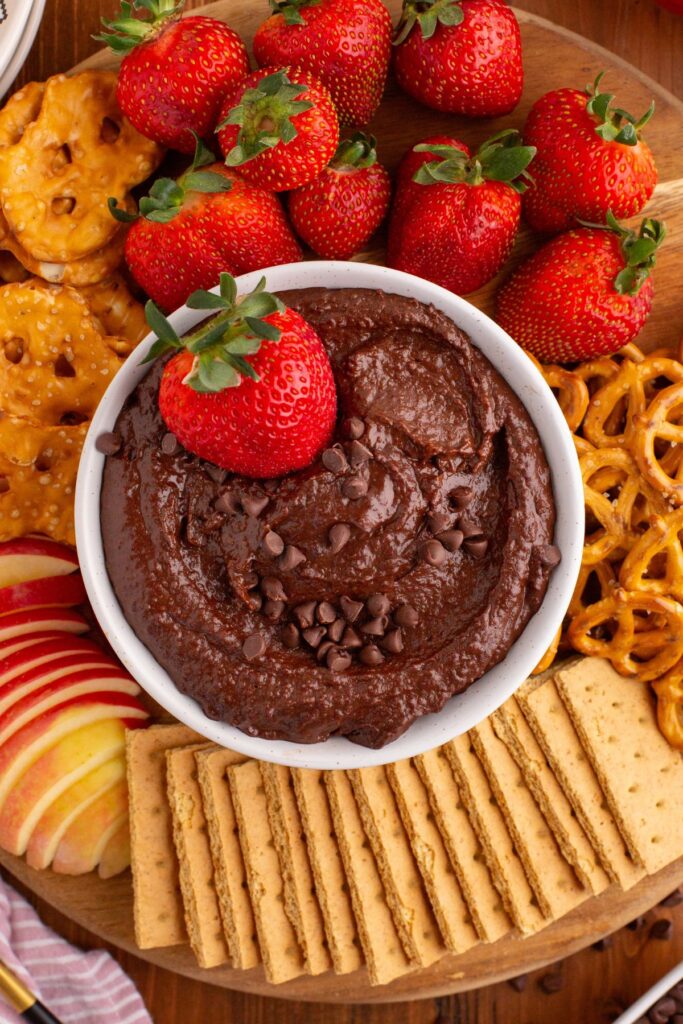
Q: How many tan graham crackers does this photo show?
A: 15